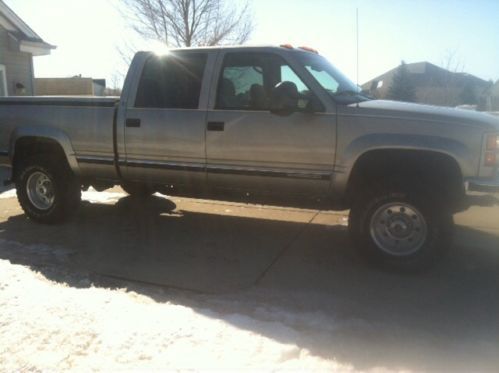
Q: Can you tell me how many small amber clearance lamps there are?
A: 2